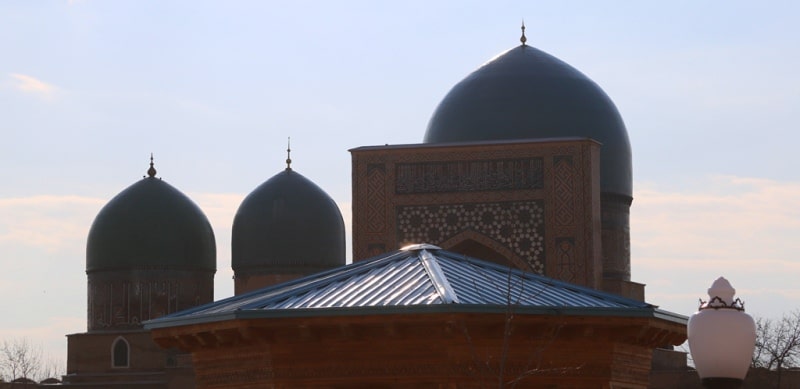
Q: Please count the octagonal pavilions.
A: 1